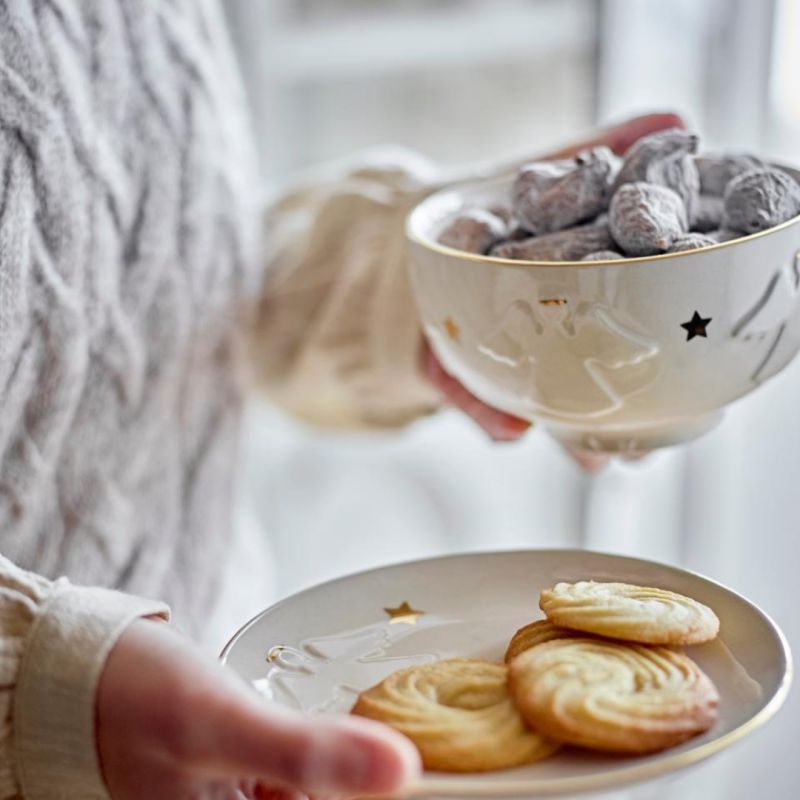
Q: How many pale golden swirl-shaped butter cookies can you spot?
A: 4